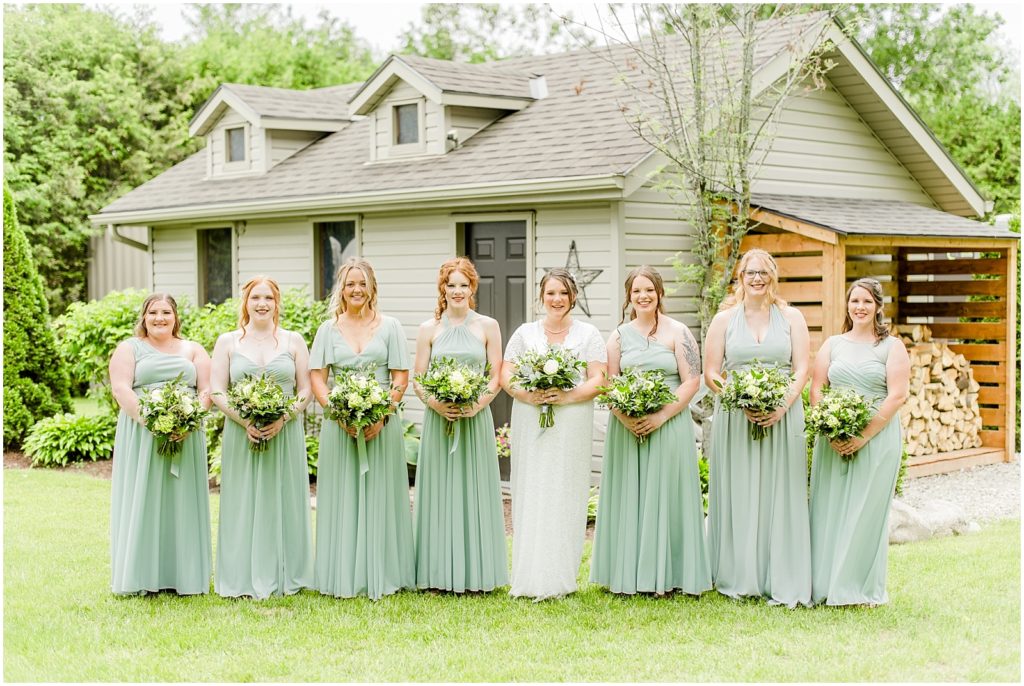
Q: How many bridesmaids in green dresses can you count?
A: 7